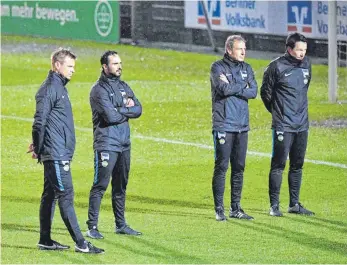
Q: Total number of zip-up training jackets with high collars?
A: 4